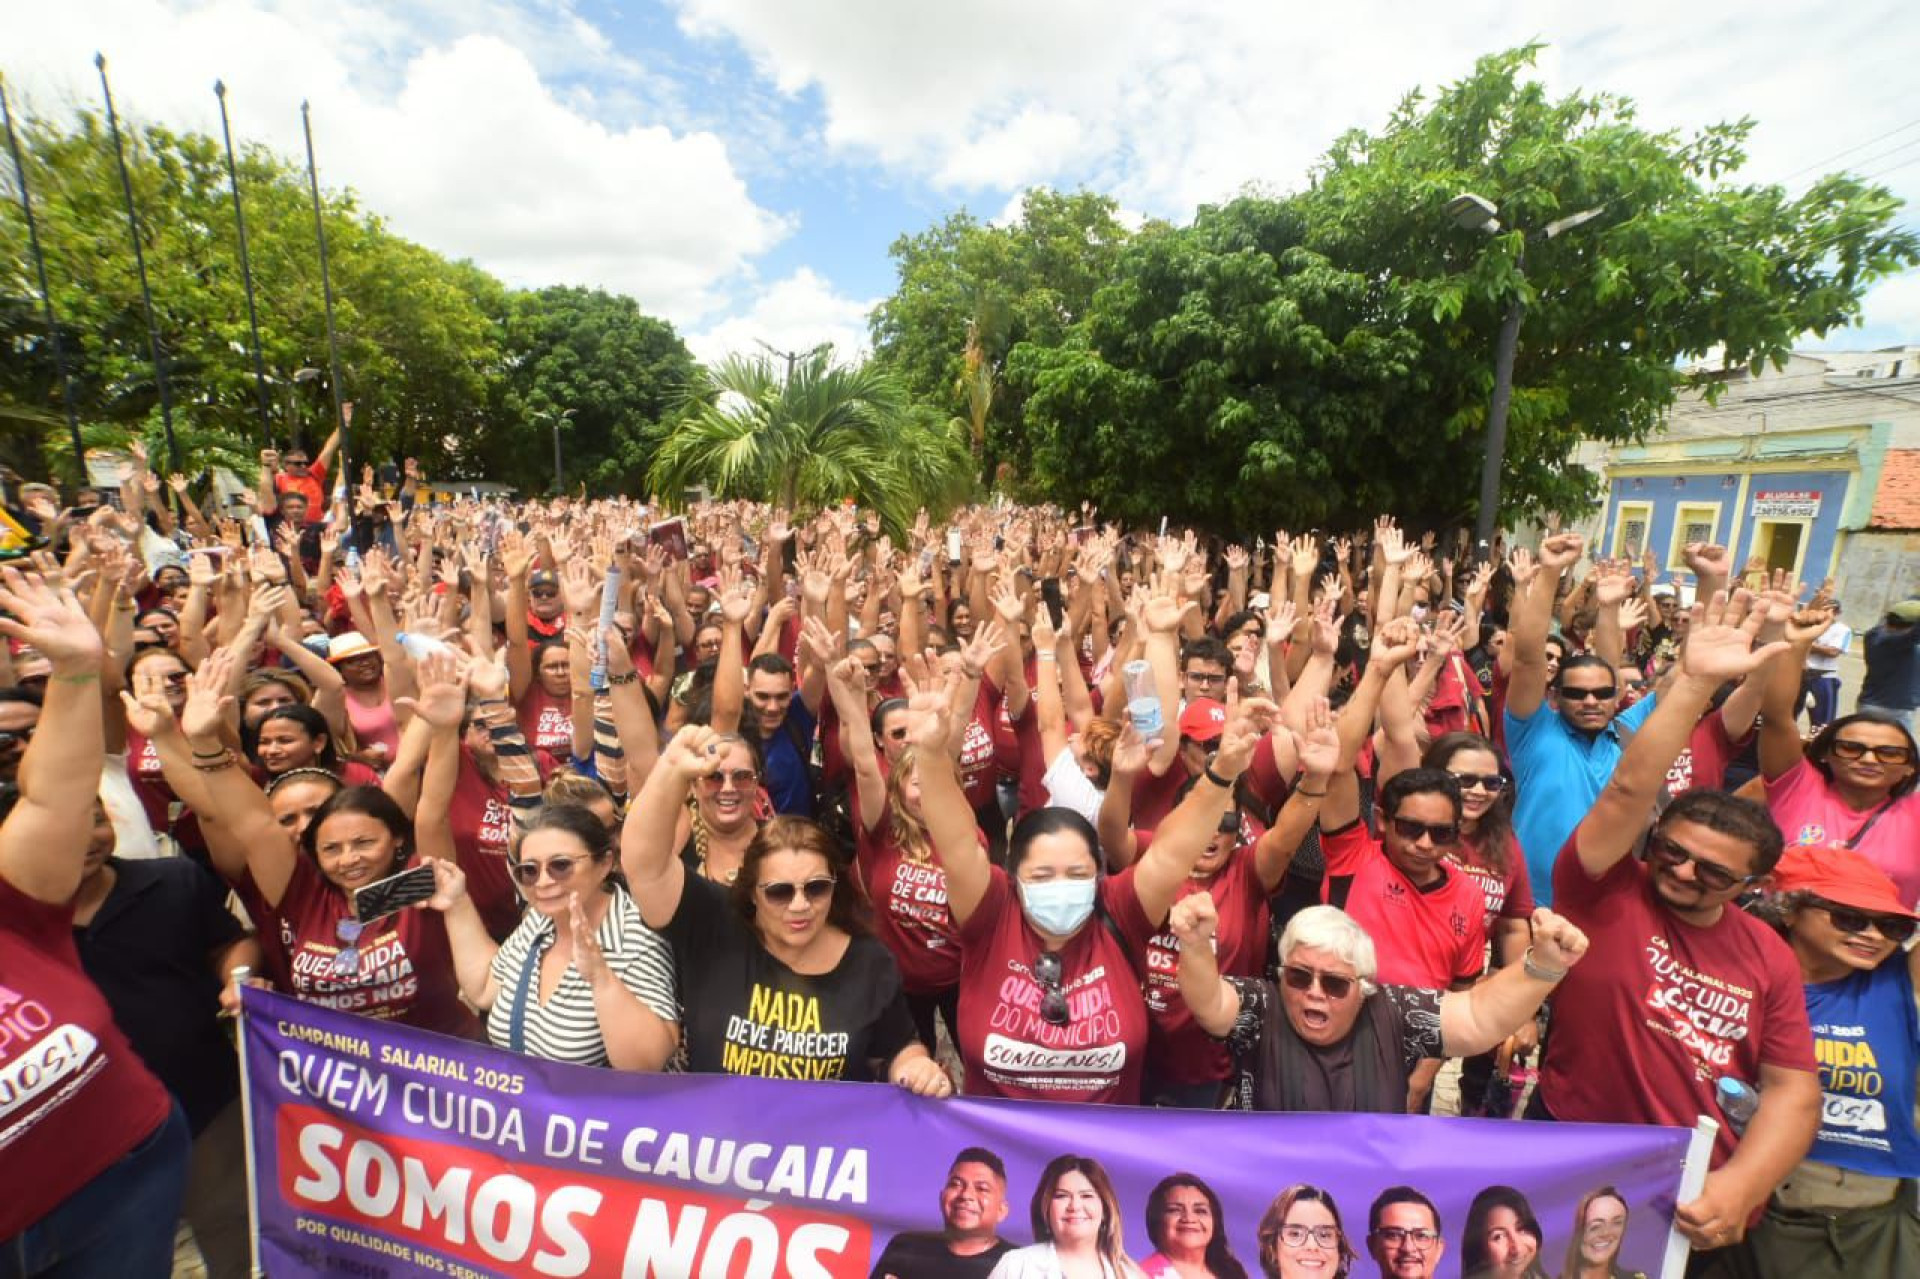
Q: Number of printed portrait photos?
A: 7